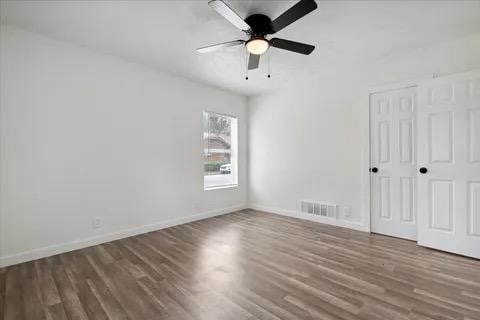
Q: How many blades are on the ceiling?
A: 5